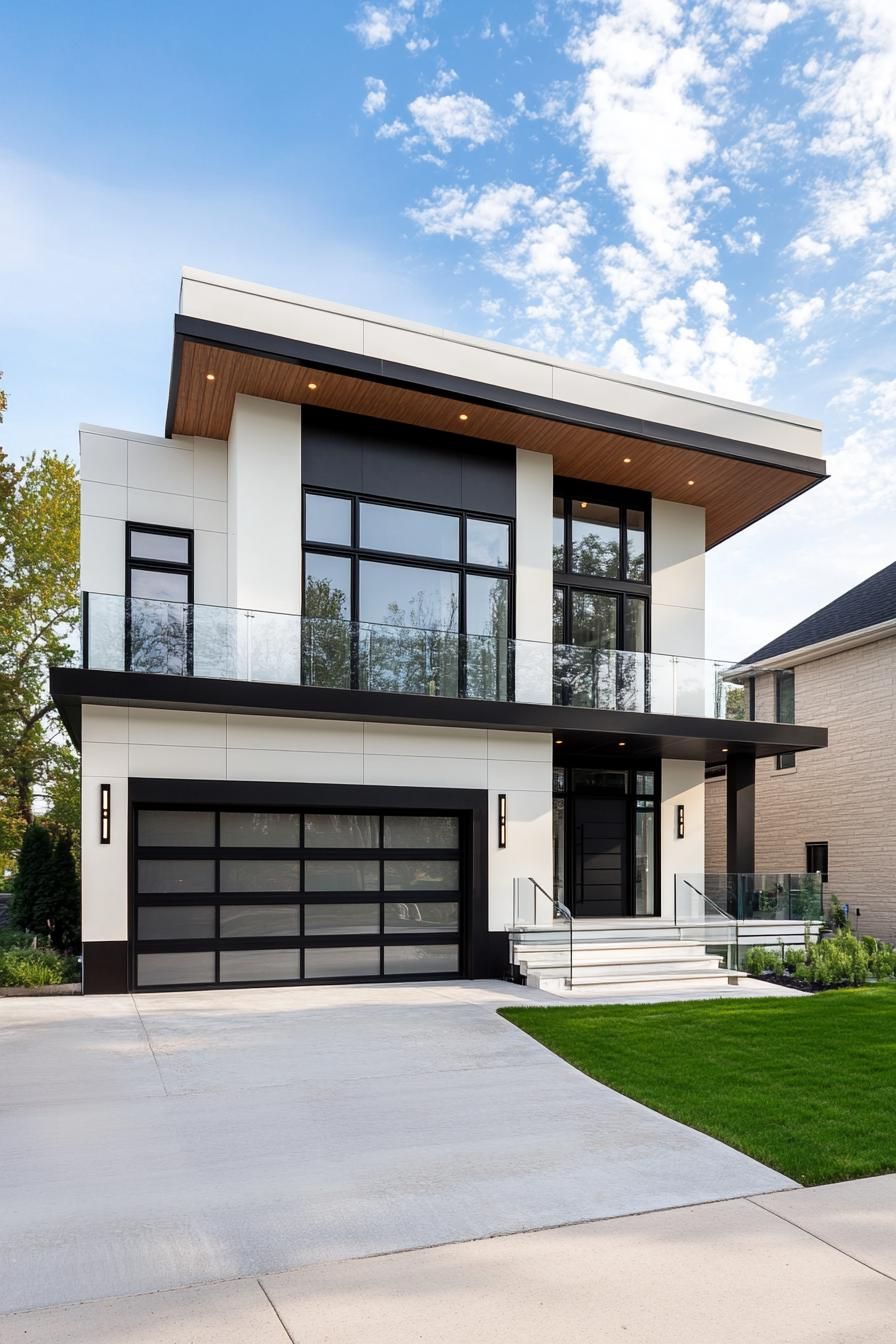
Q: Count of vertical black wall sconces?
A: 3